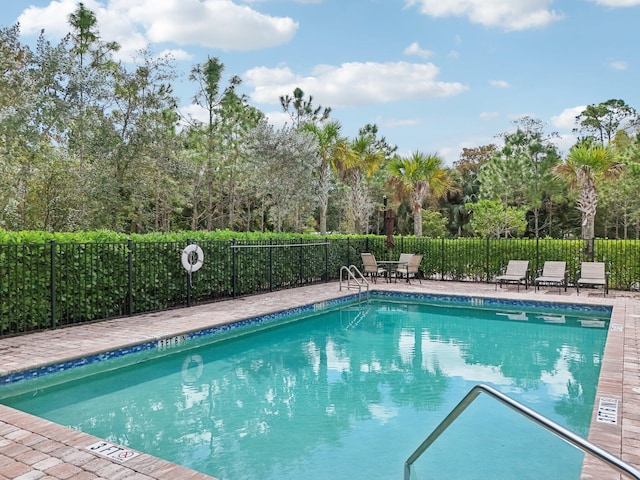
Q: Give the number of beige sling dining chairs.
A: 4